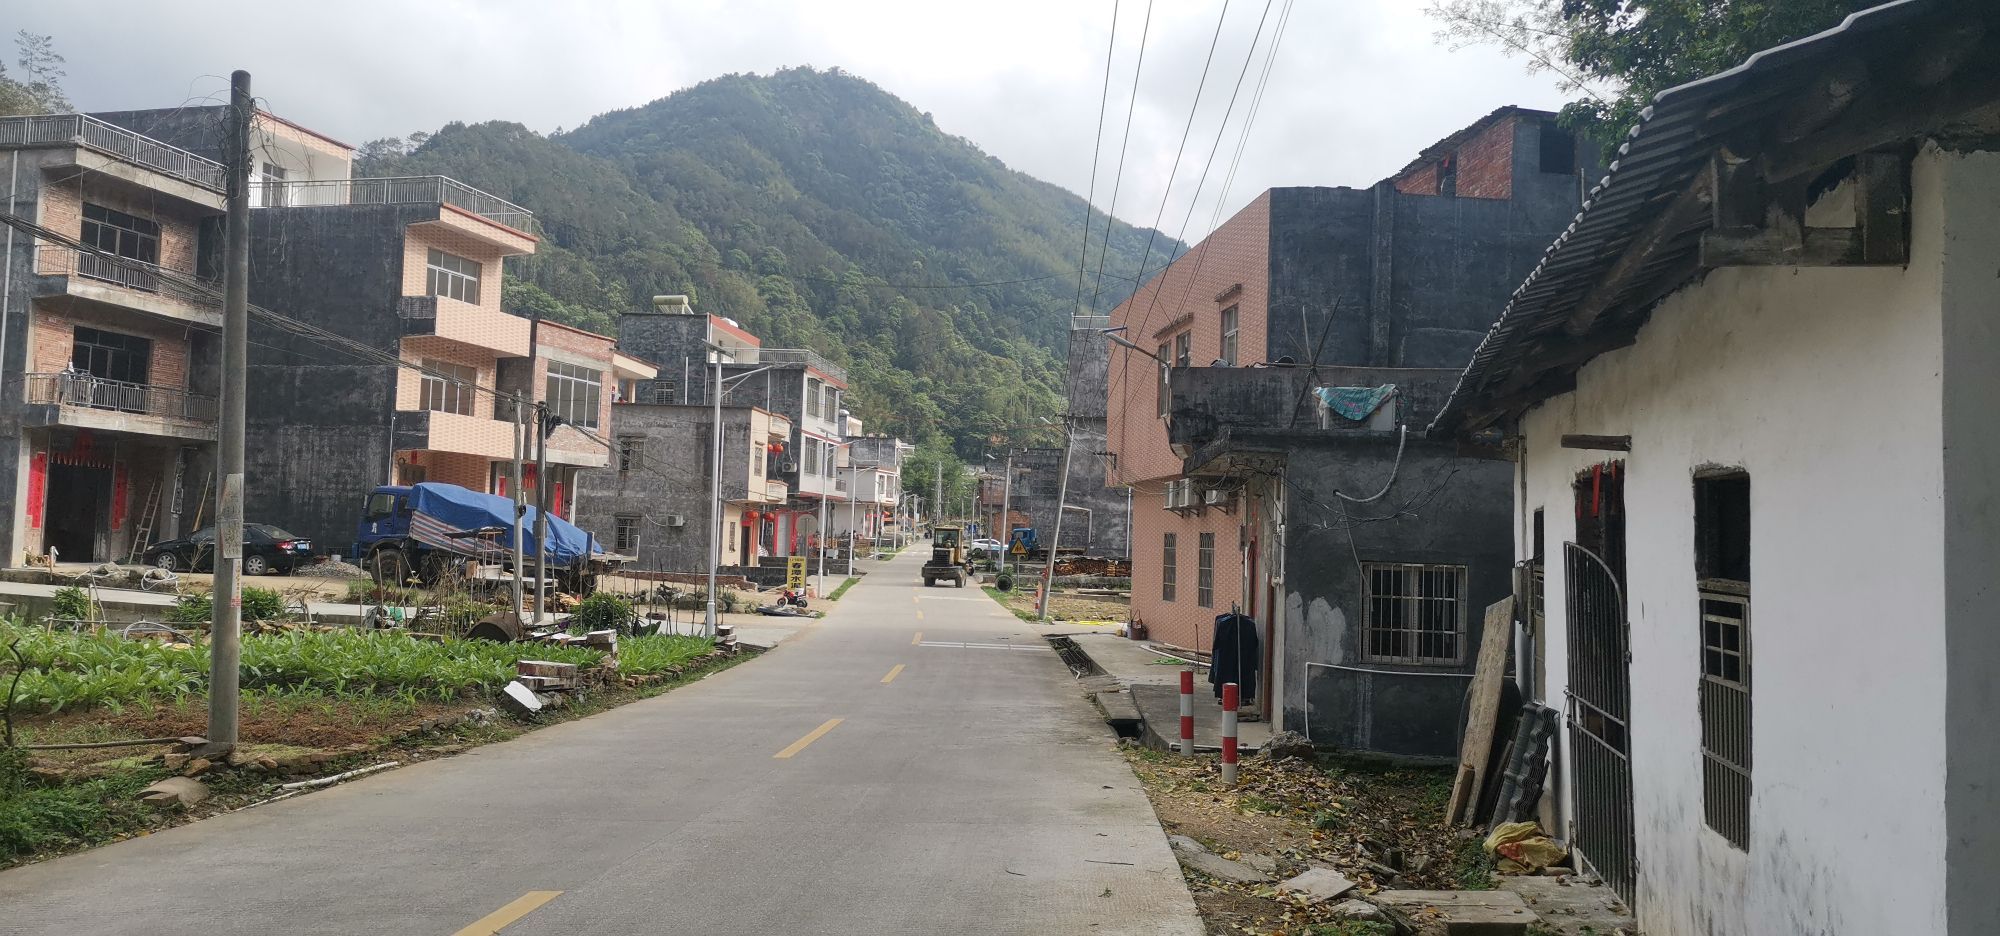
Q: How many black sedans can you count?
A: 1